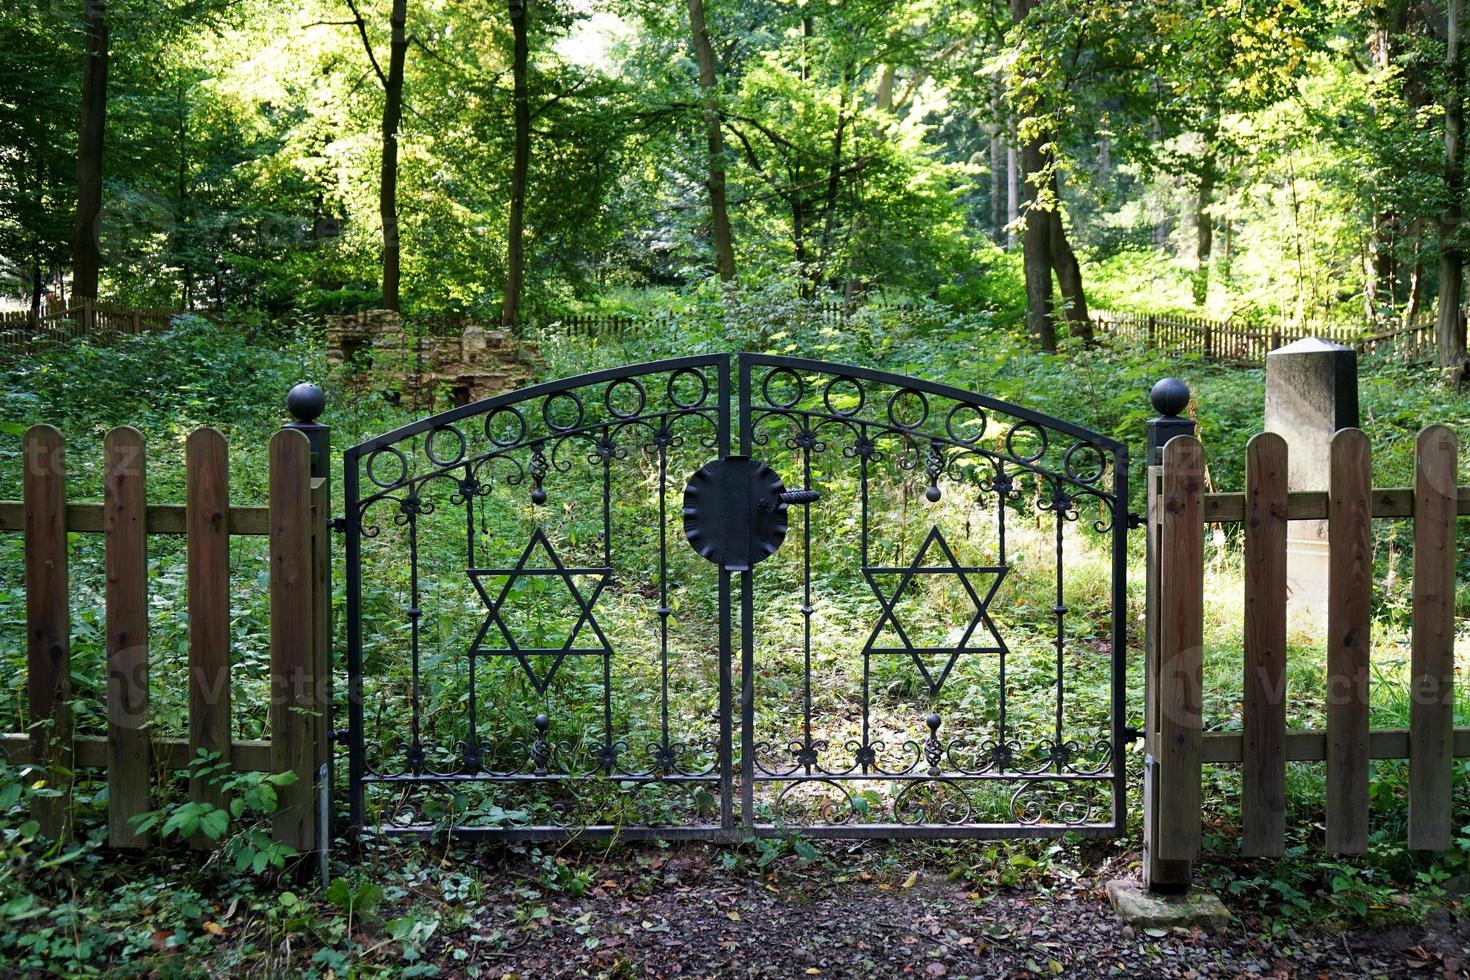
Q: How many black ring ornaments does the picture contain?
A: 12